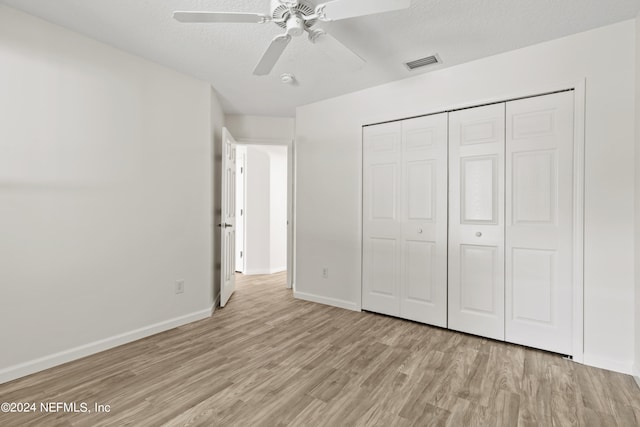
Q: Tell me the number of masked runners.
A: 0